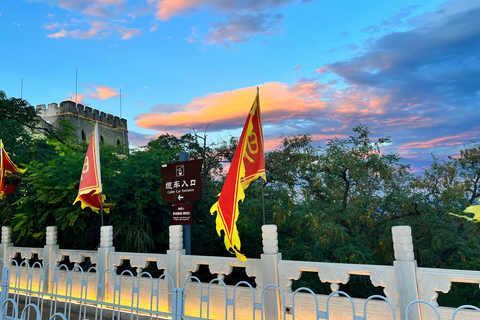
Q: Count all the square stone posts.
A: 6